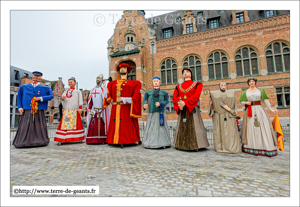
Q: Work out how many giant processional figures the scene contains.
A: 8